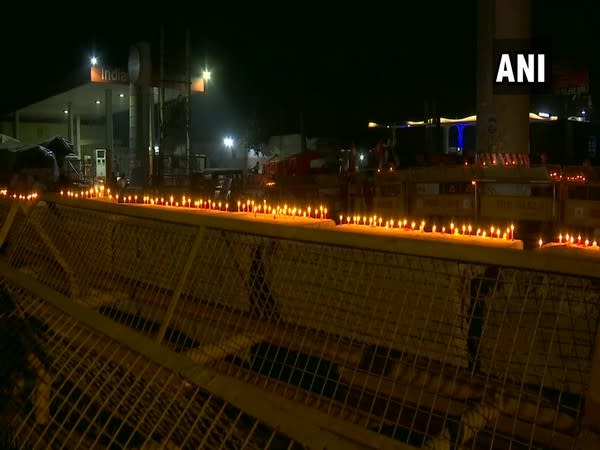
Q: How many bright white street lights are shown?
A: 3